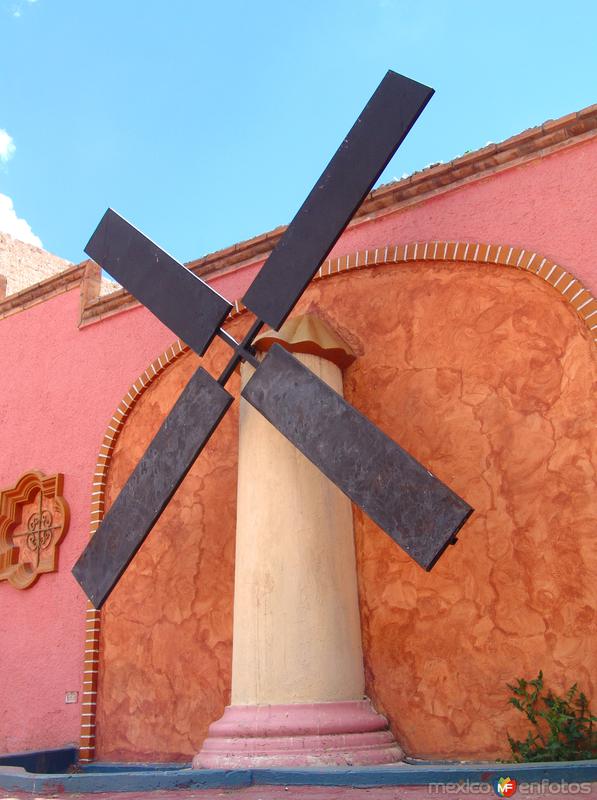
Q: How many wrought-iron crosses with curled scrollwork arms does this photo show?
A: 1